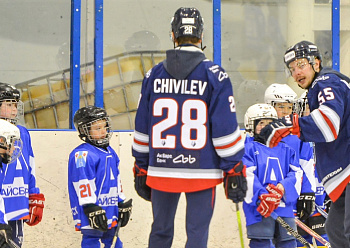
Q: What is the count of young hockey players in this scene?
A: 6